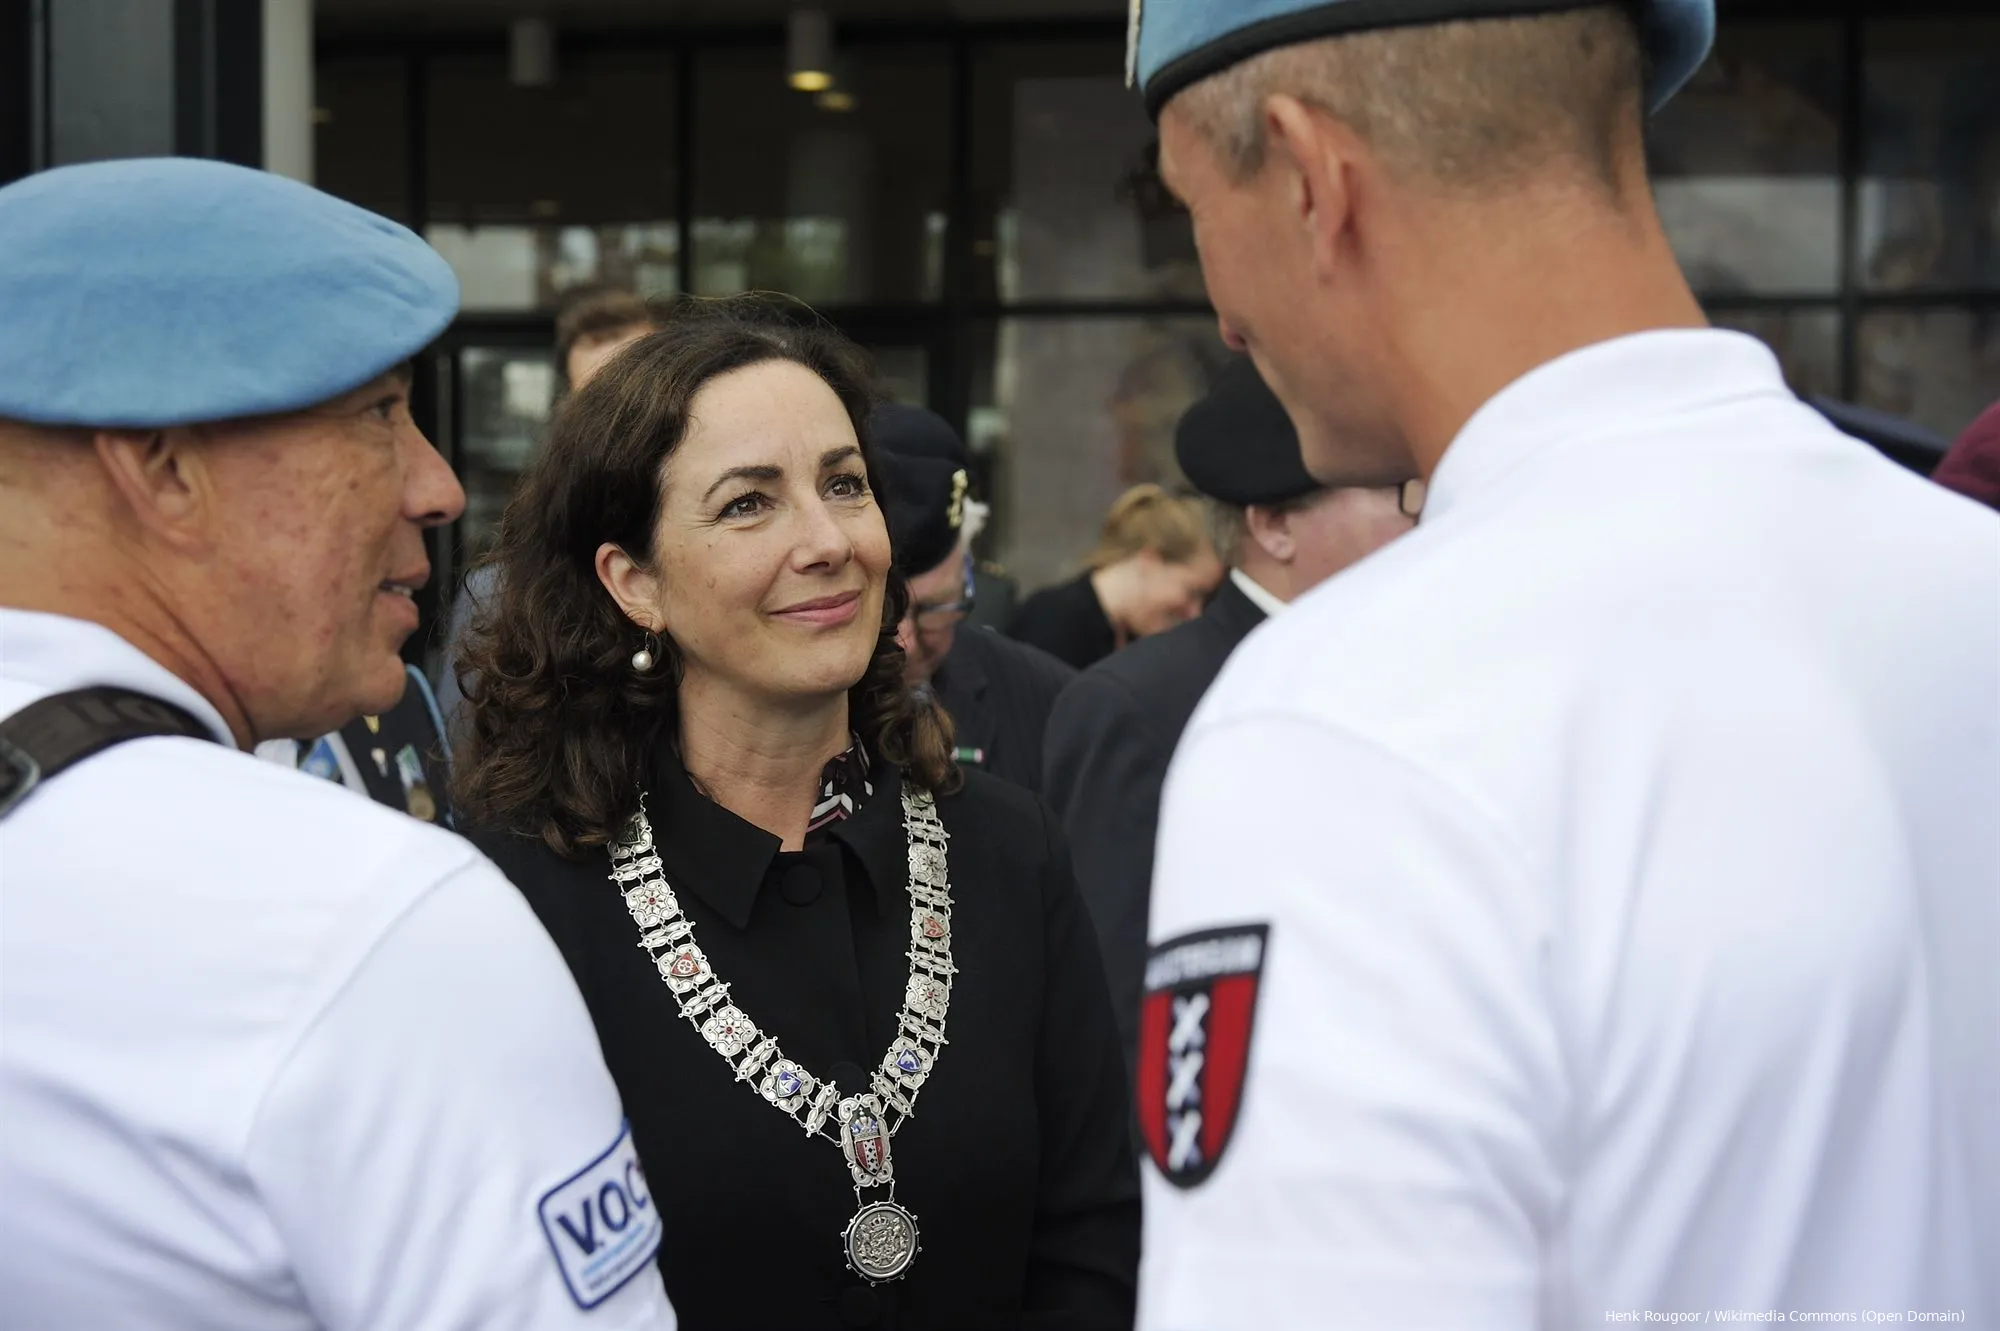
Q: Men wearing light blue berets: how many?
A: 2